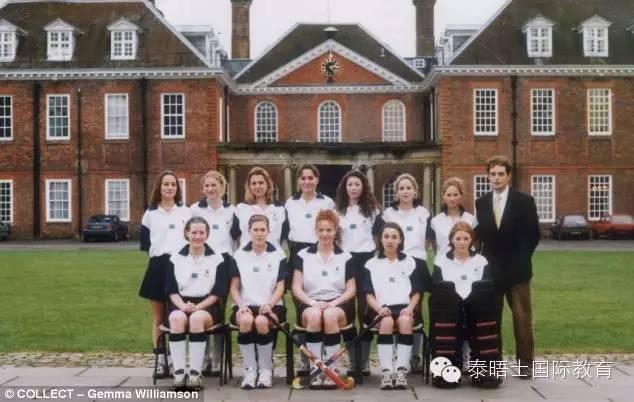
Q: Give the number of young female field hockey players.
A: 12